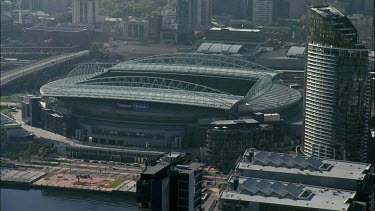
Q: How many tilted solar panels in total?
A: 9